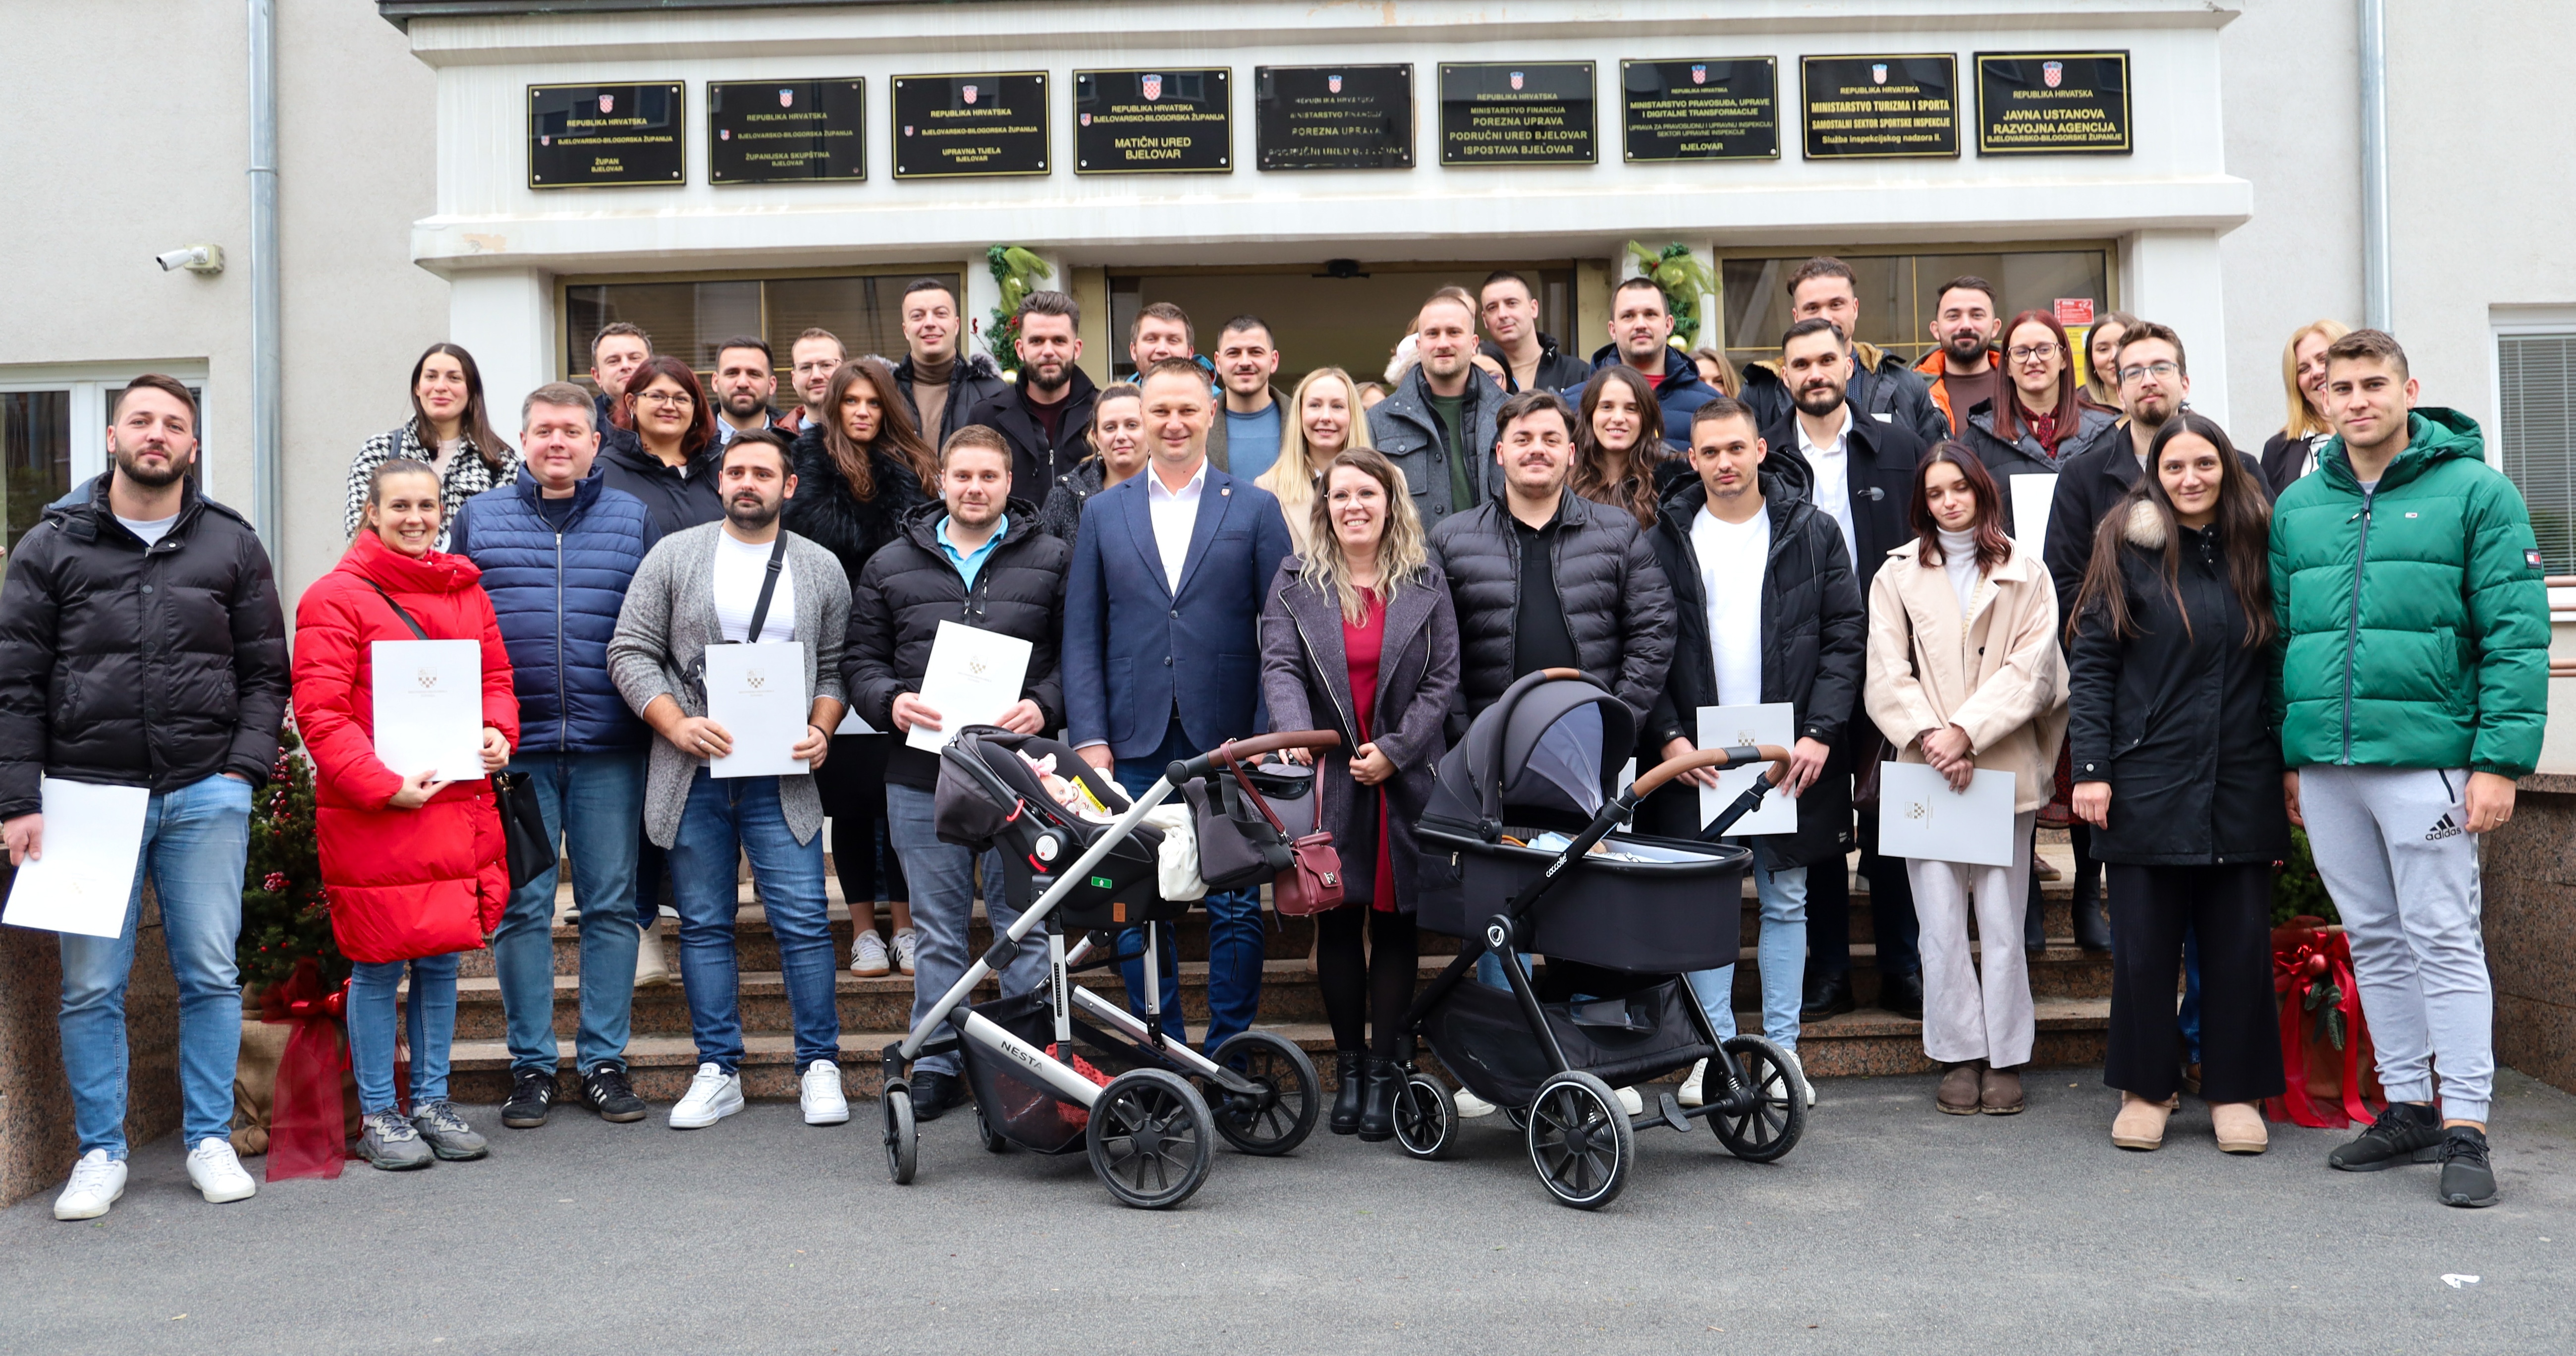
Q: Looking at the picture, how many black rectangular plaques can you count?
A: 9